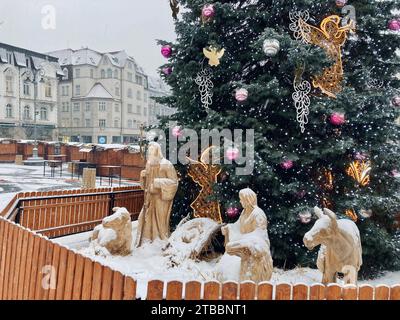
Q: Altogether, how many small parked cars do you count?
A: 0